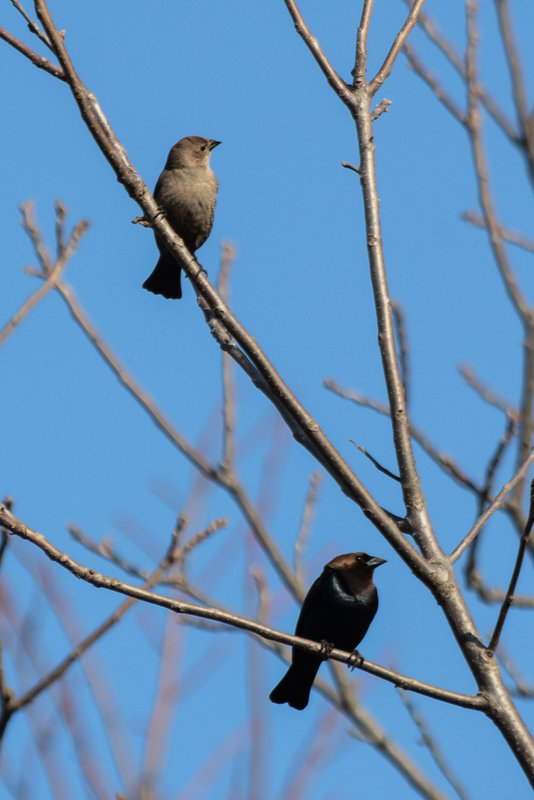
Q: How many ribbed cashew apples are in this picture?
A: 0